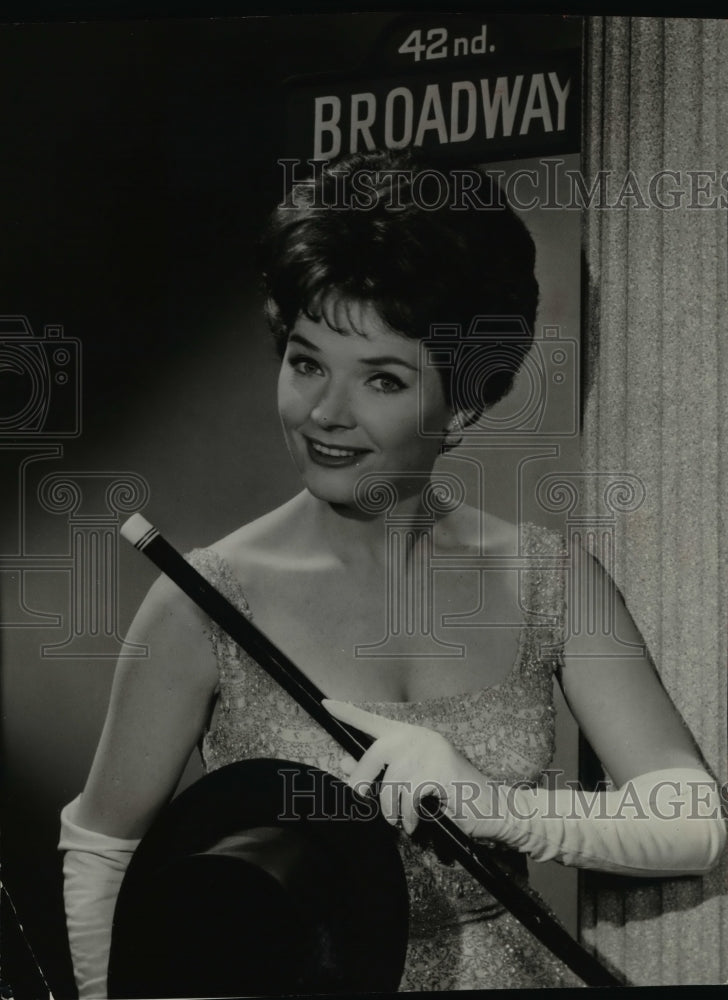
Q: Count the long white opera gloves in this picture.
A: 2